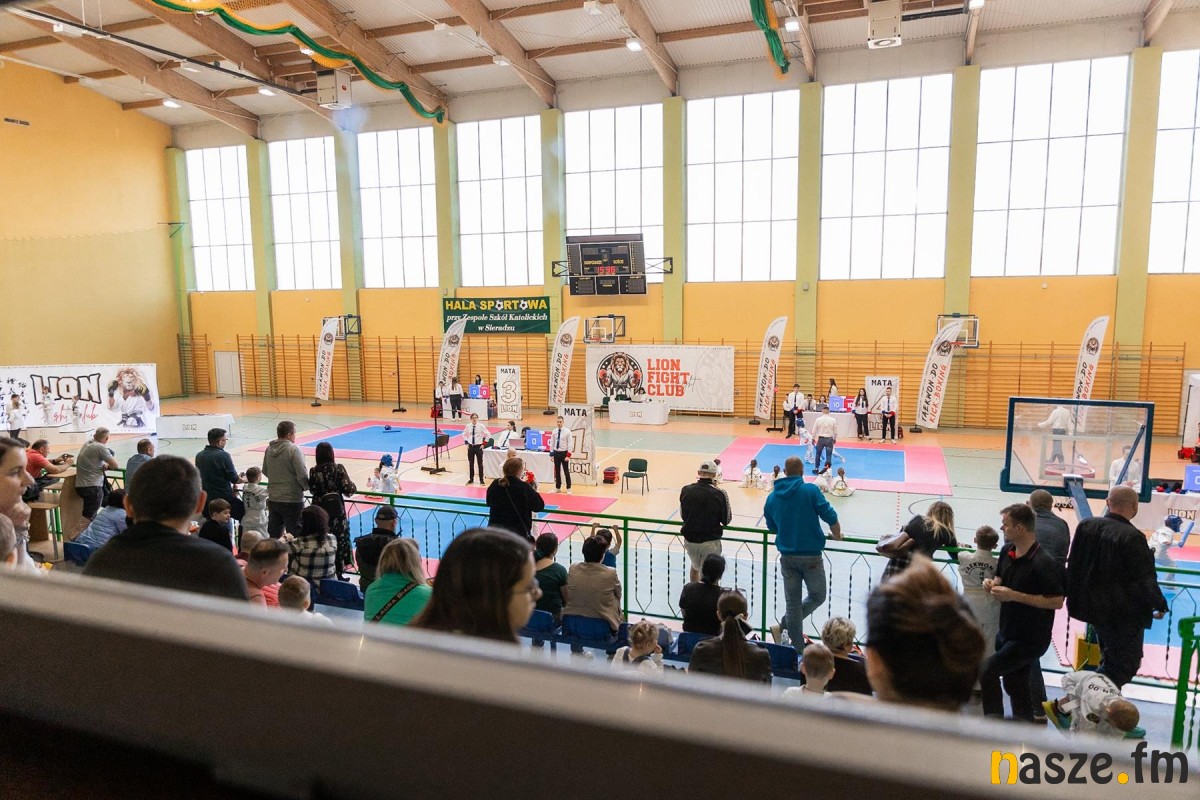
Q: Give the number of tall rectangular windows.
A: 9